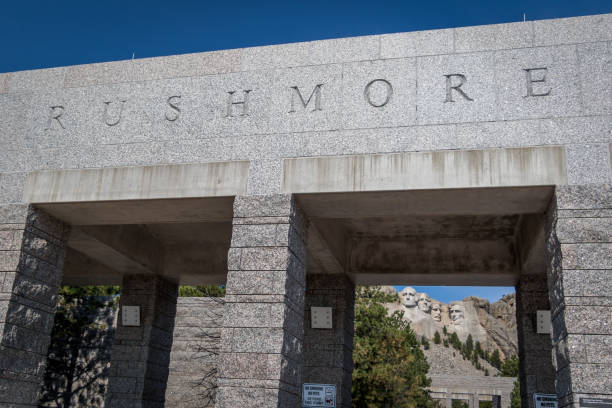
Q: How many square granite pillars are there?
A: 6